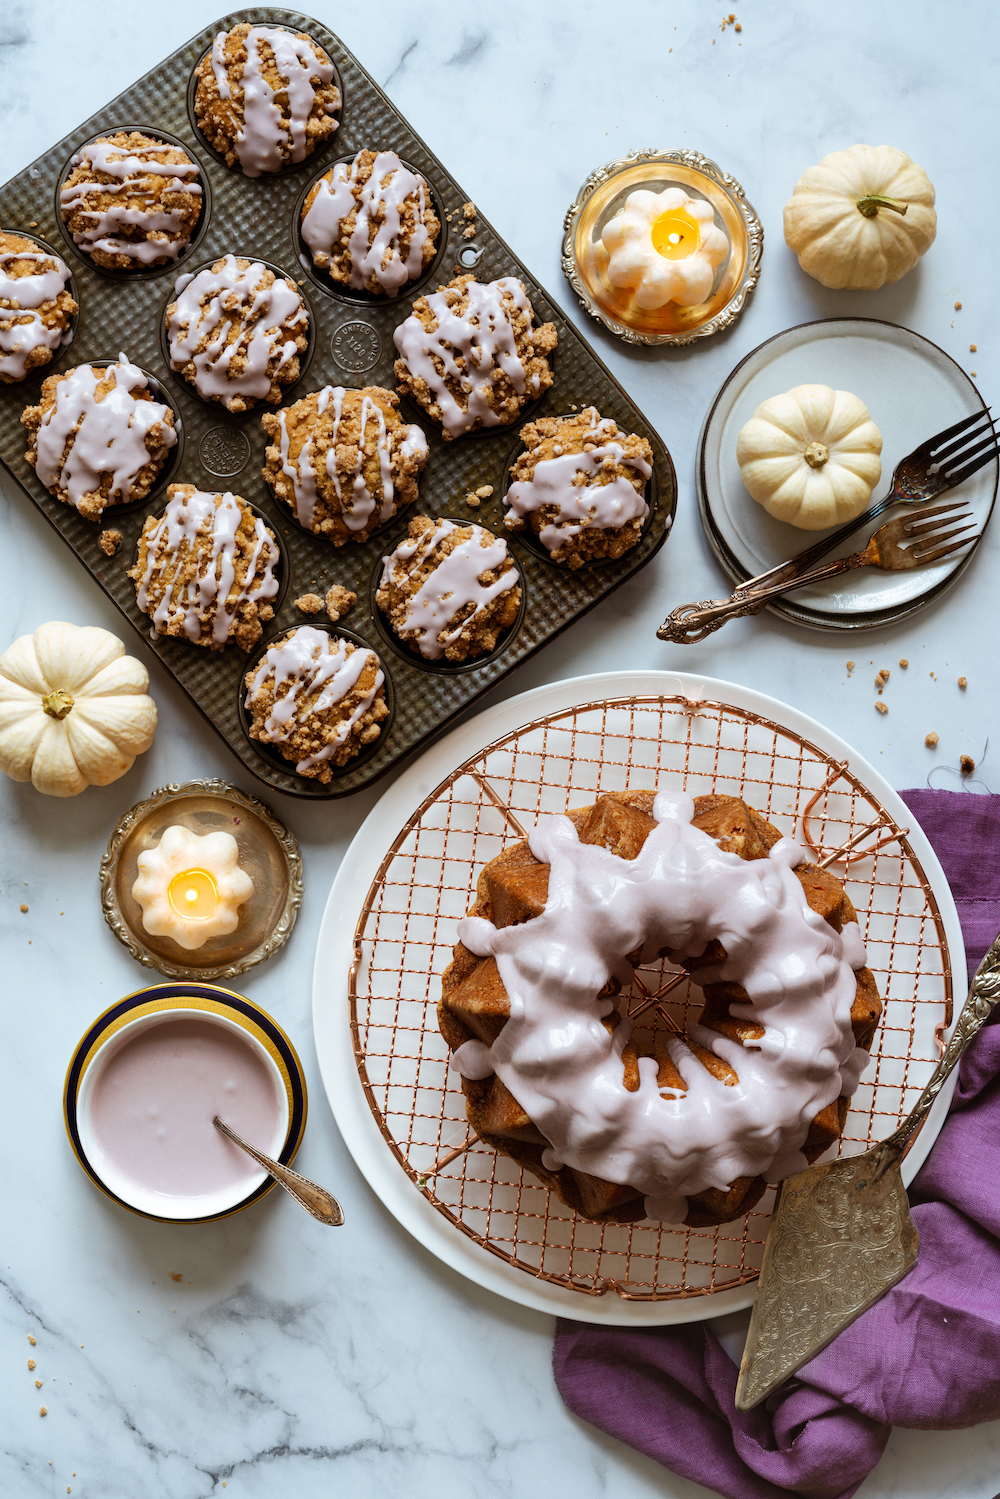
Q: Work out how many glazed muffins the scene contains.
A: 12